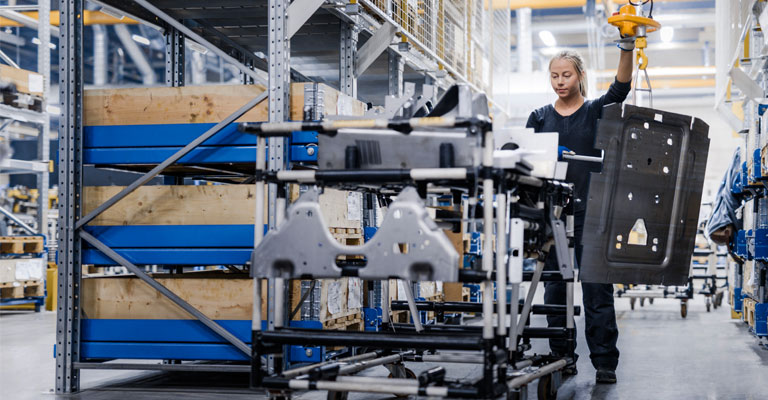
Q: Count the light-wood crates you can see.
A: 3